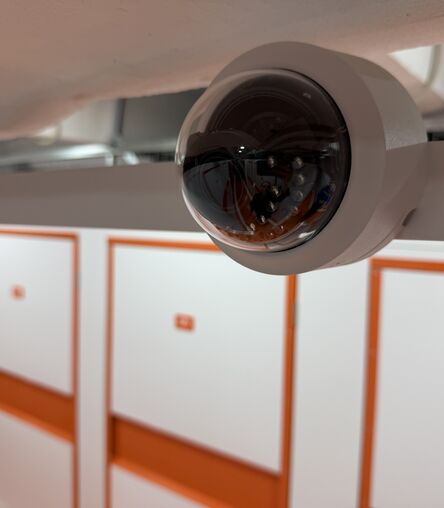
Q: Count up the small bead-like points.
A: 11